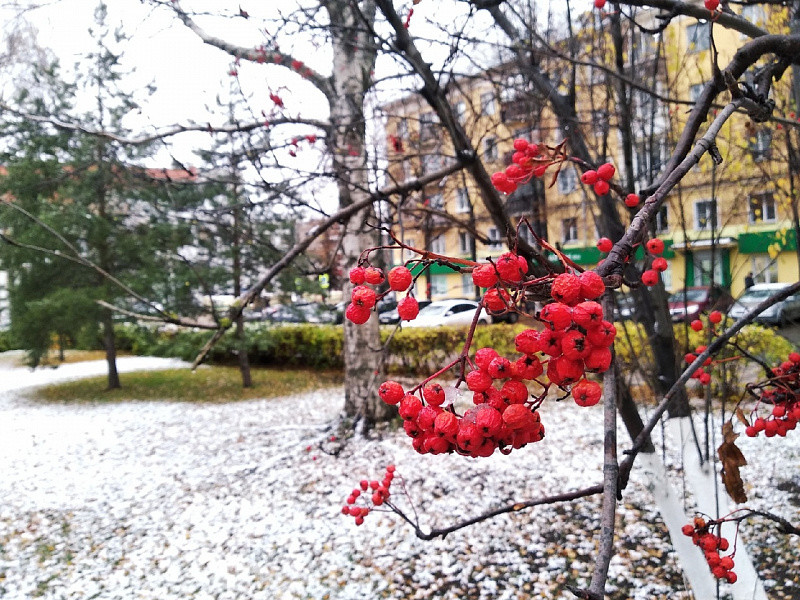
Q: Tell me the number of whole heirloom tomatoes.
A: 0